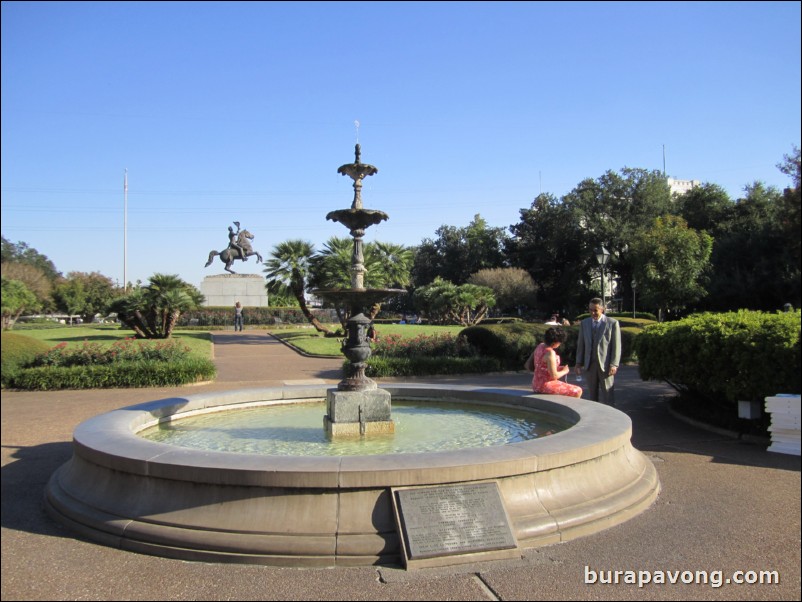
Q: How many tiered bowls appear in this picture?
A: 3